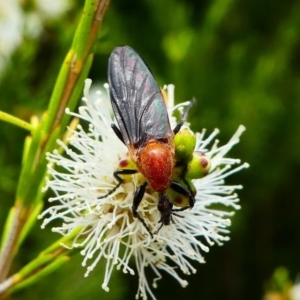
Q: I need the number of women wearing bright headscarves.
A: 0